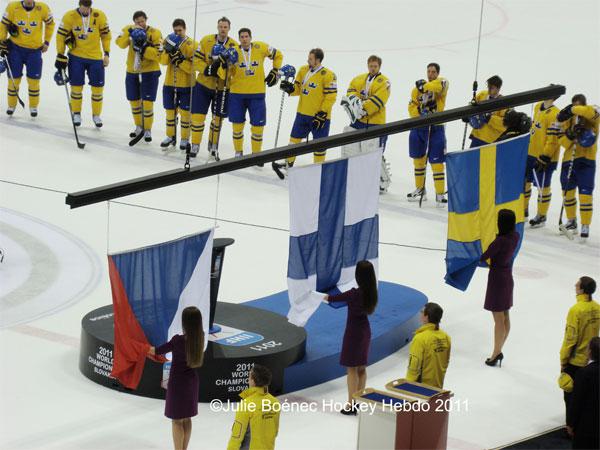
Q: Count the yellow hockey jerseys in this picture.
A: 12